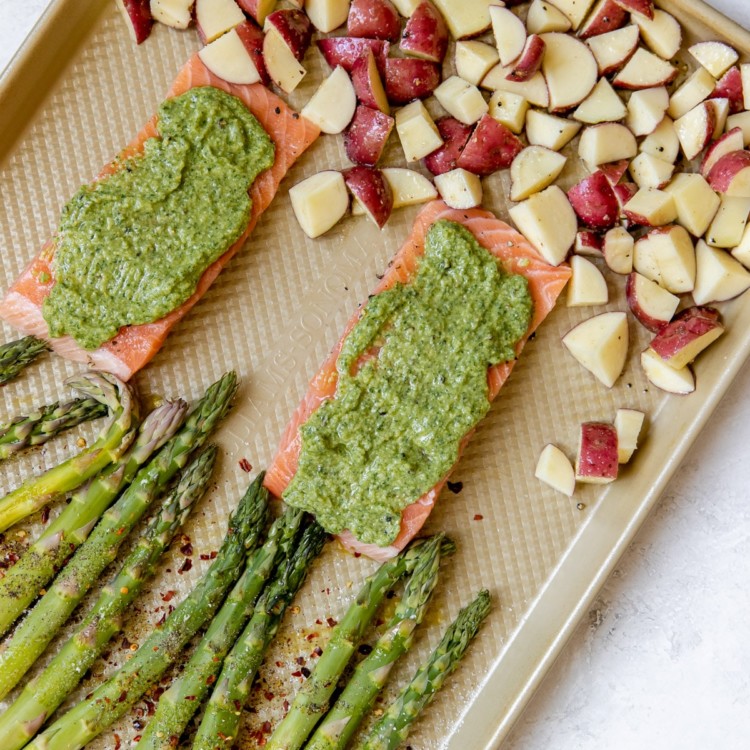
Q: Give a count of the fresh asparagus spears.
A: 12